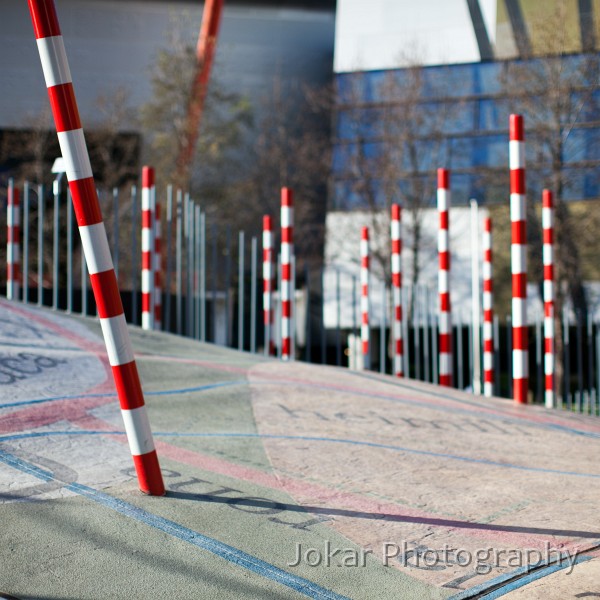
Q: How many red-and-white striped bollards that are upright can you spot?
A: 11